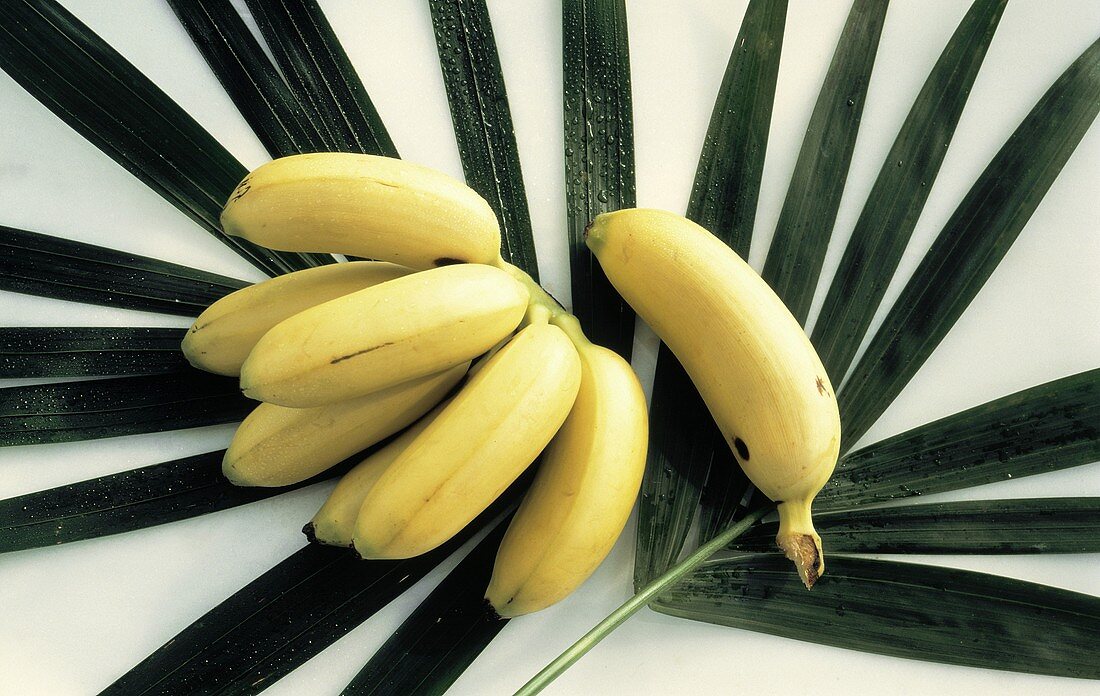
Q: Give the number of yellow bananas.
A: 8